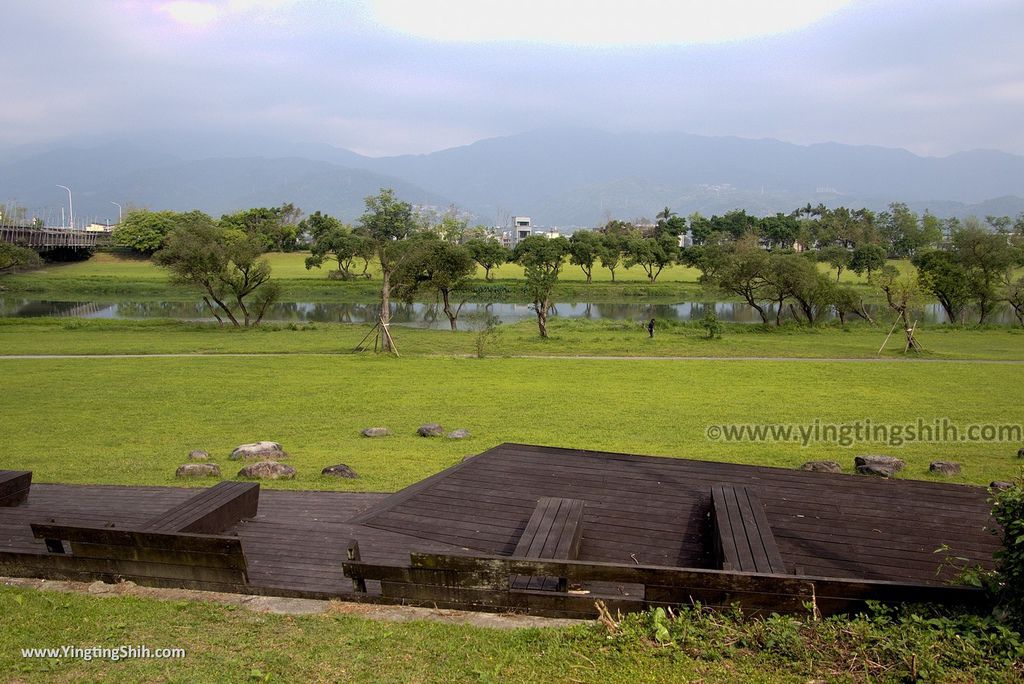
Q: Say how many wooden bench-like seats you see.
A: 4